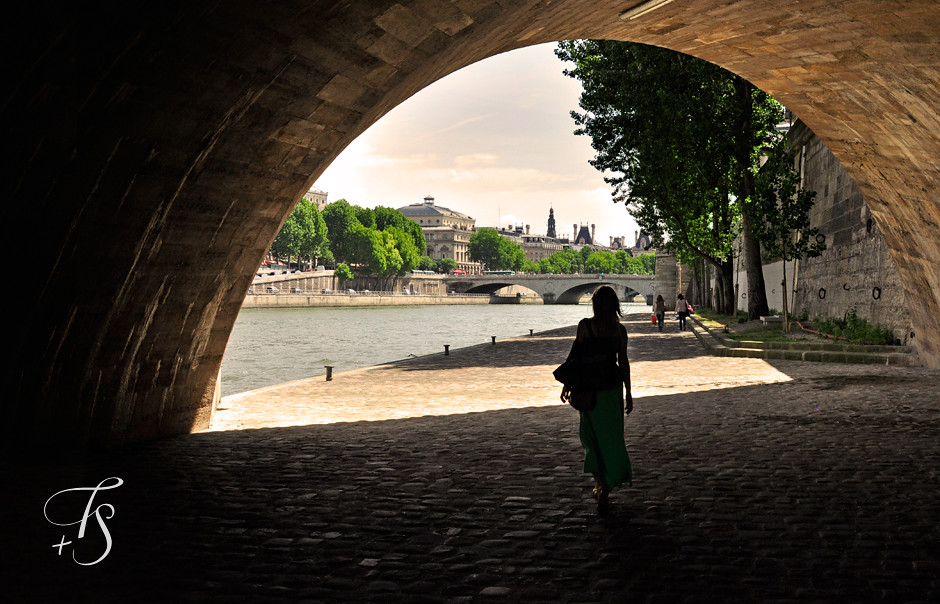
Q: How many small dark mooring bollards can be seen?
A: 4